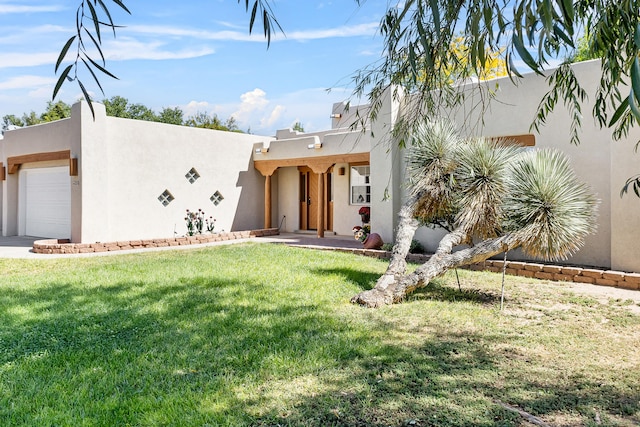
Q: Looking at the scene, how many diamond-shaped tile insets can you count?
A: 3